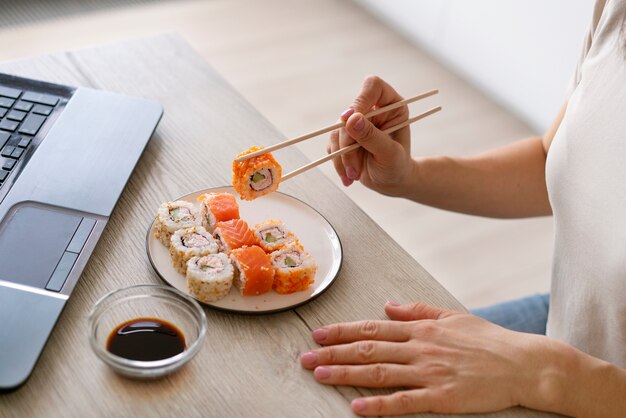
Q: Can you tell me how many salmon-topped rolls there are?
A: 3